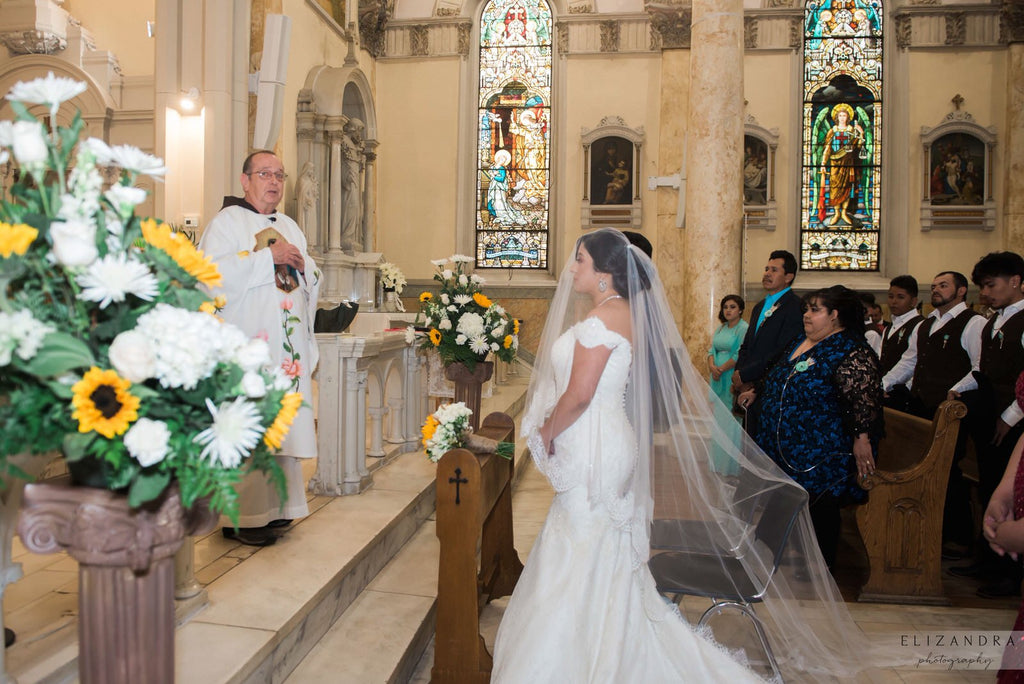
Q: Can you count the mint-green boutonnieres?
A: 5